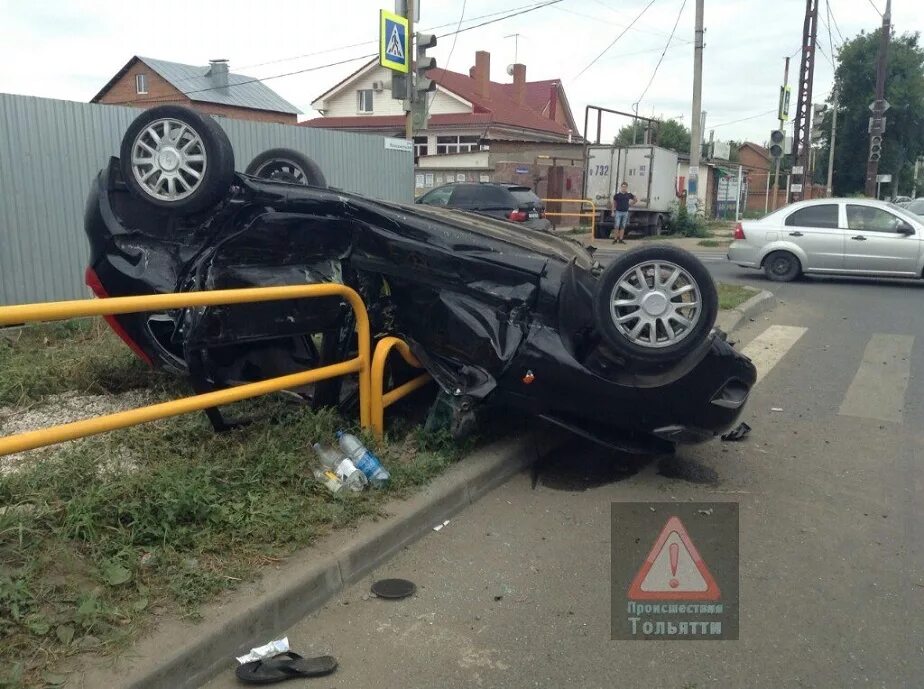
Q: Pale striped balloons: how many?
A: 0